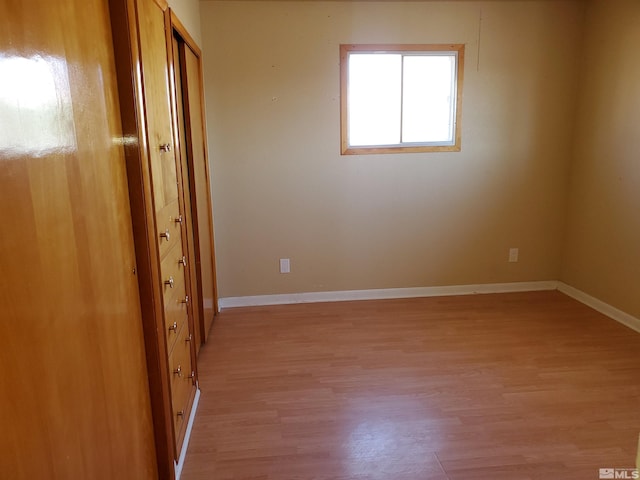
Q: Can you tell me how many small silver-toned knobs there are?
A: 11